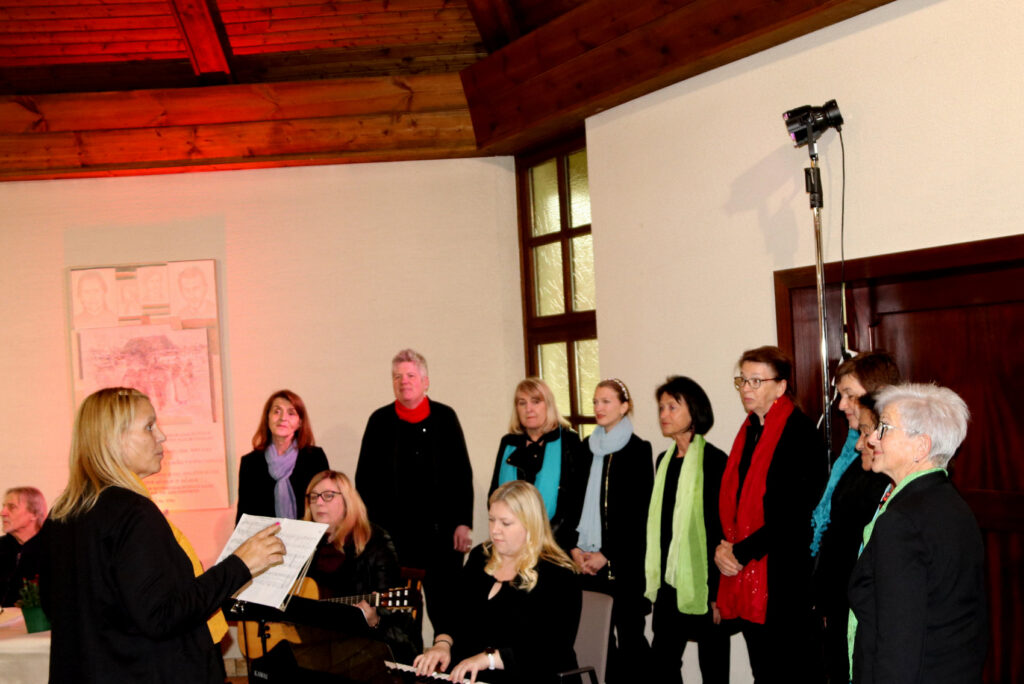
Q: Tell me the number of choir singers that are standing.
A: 9